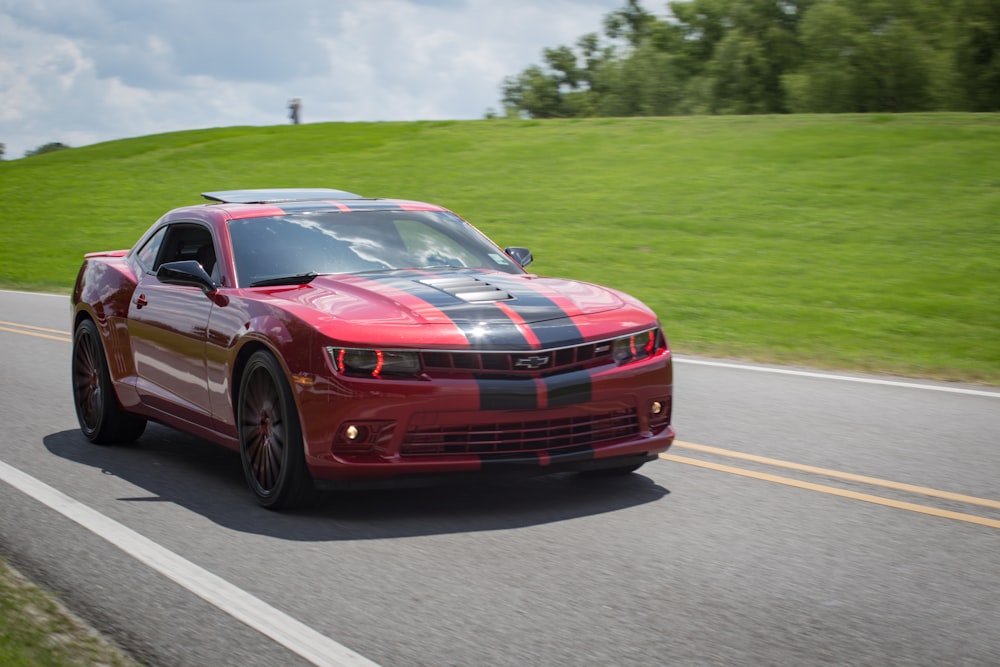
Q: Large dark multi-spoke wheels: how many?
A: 2